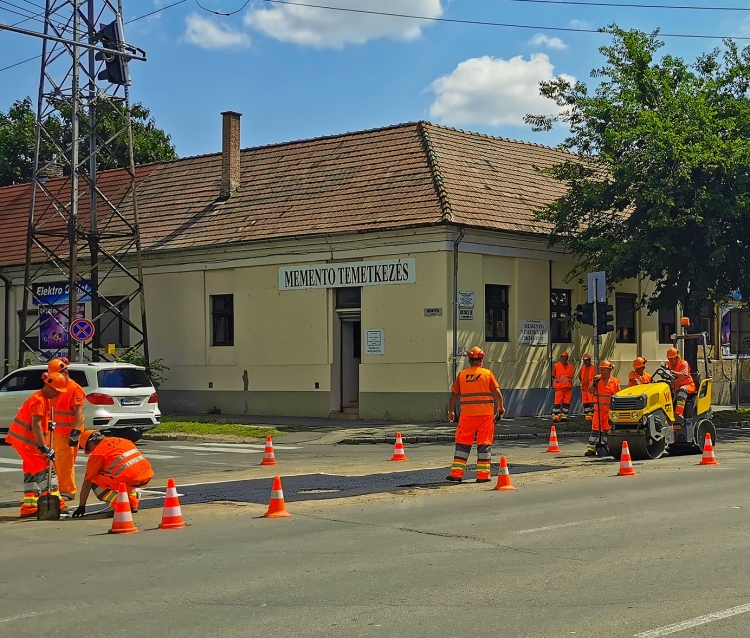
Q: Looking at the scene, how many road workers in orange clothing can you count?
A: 9